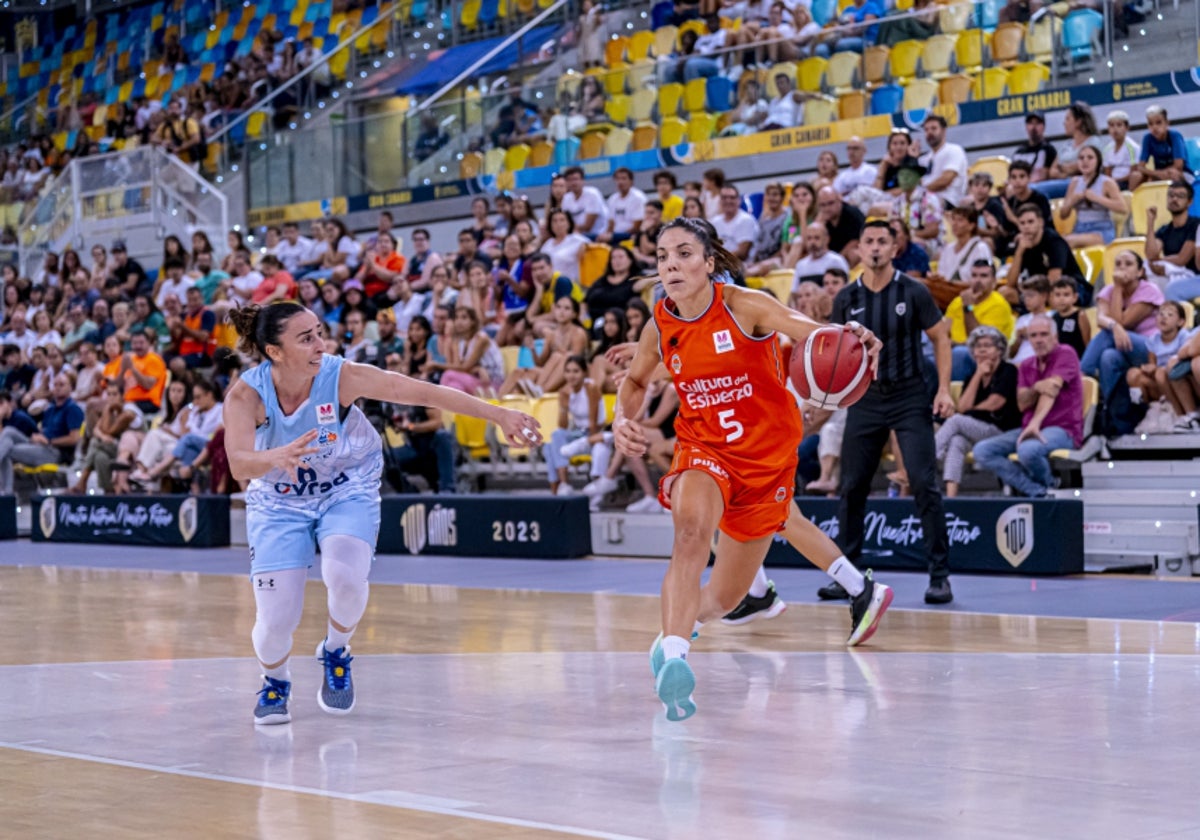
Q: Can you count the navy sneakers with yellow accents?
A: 2